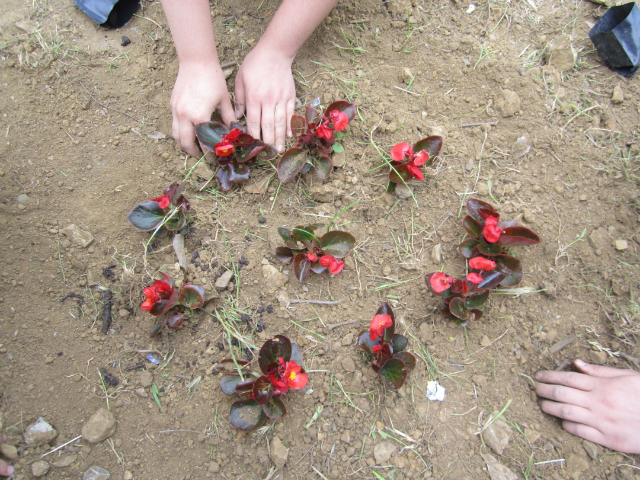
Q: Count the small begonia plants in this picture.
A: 10